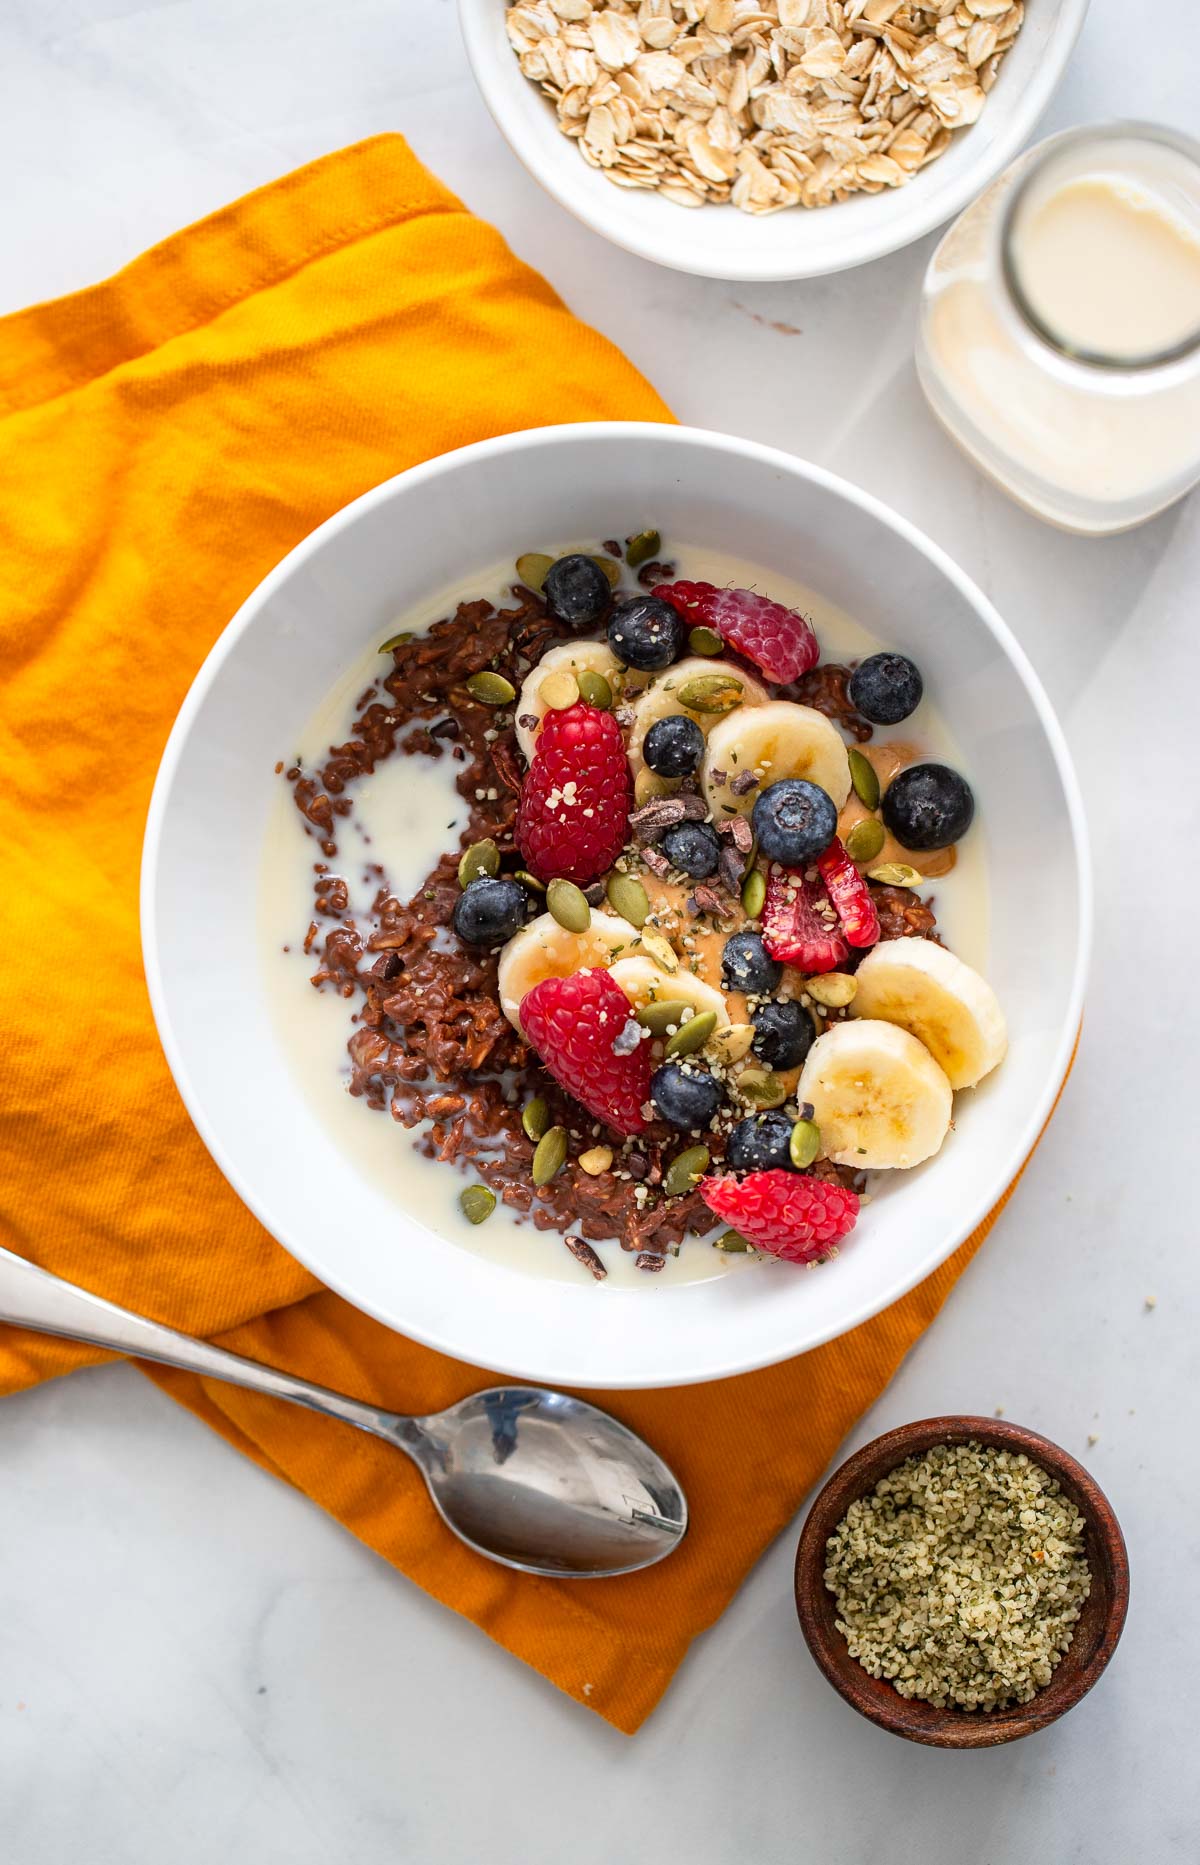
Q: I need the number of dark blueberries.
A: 12